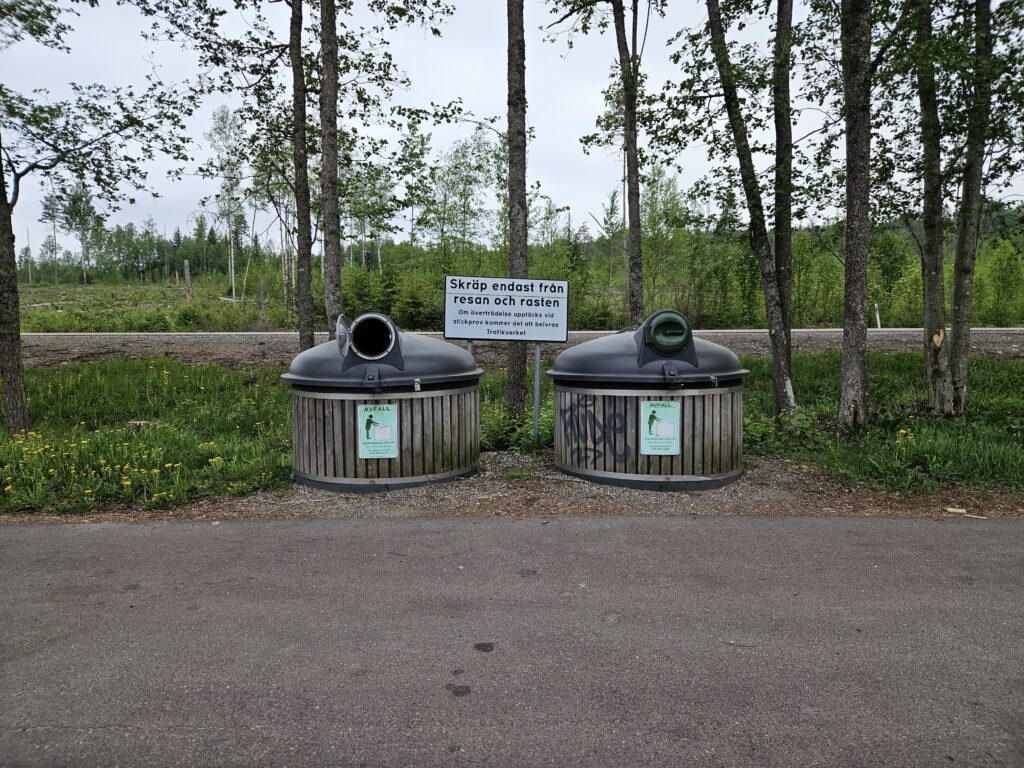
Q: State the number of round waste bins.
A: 2